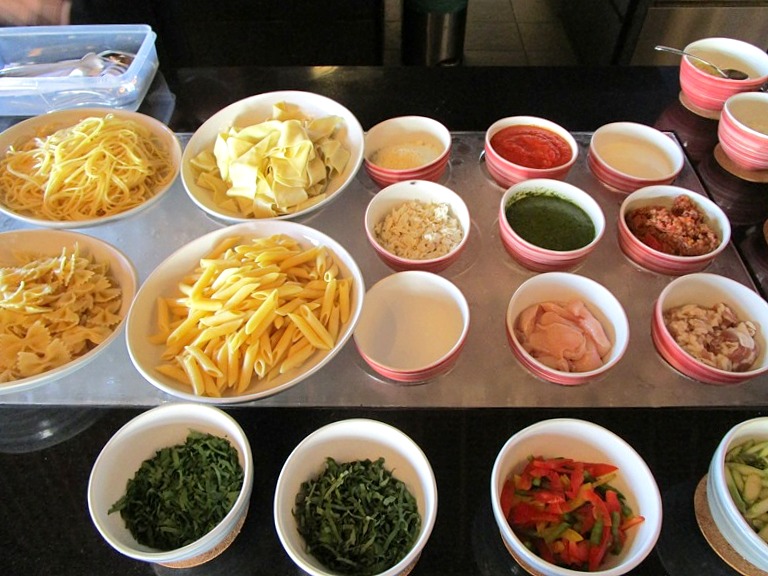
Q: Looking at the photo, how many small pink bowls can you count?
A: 11